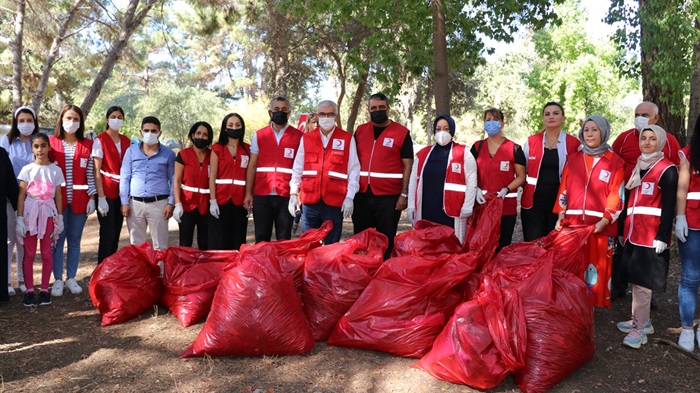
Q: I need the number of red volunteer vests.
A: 13